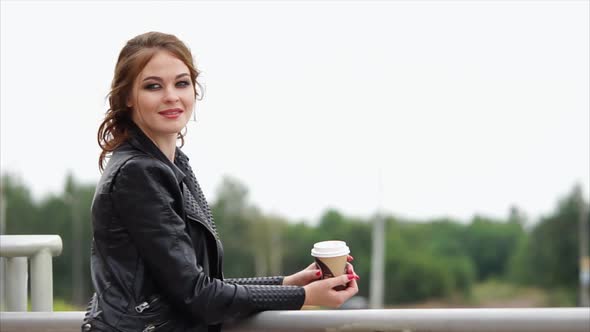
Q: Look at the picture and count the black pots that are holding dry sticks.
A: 0